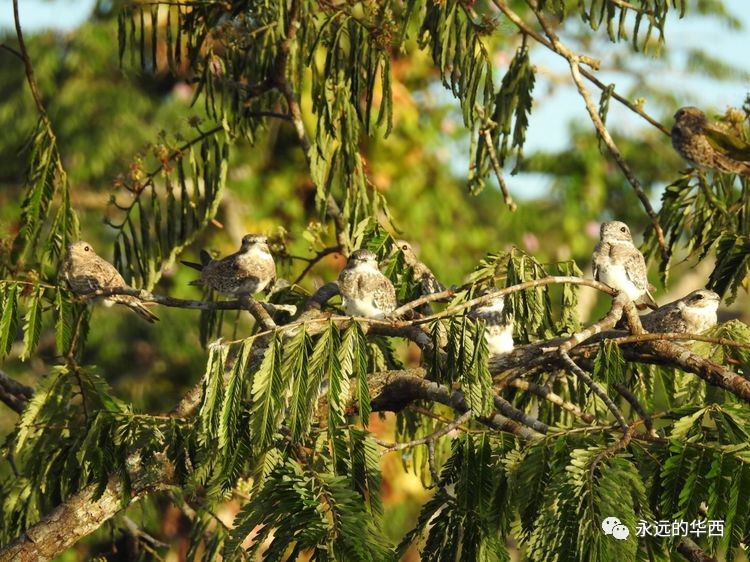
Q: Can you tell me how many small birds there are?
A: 8